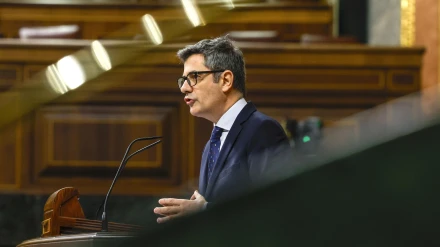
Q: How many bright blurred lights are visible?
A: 5